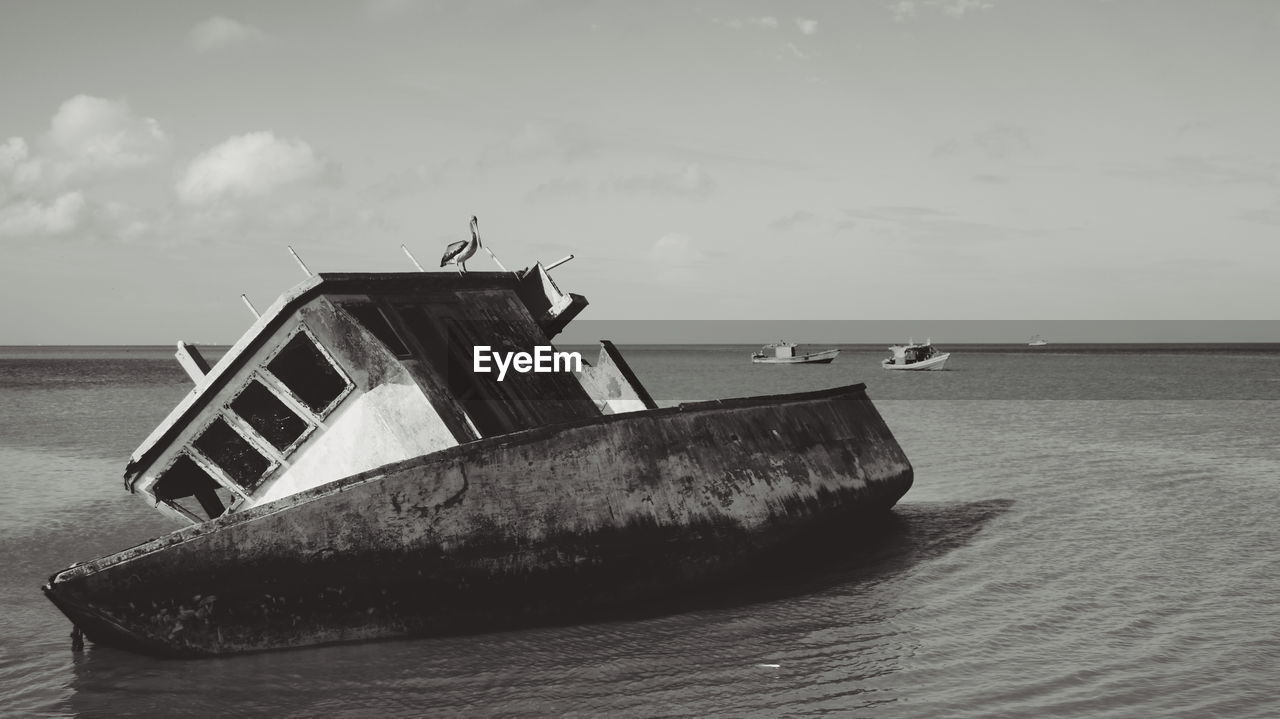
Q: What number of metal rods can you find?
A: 5